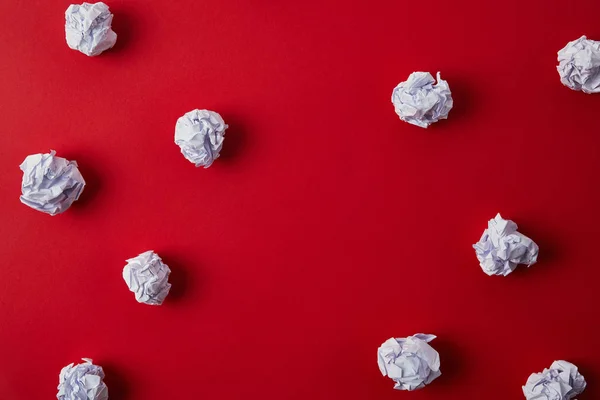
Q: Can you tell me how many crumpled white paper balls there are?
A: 10